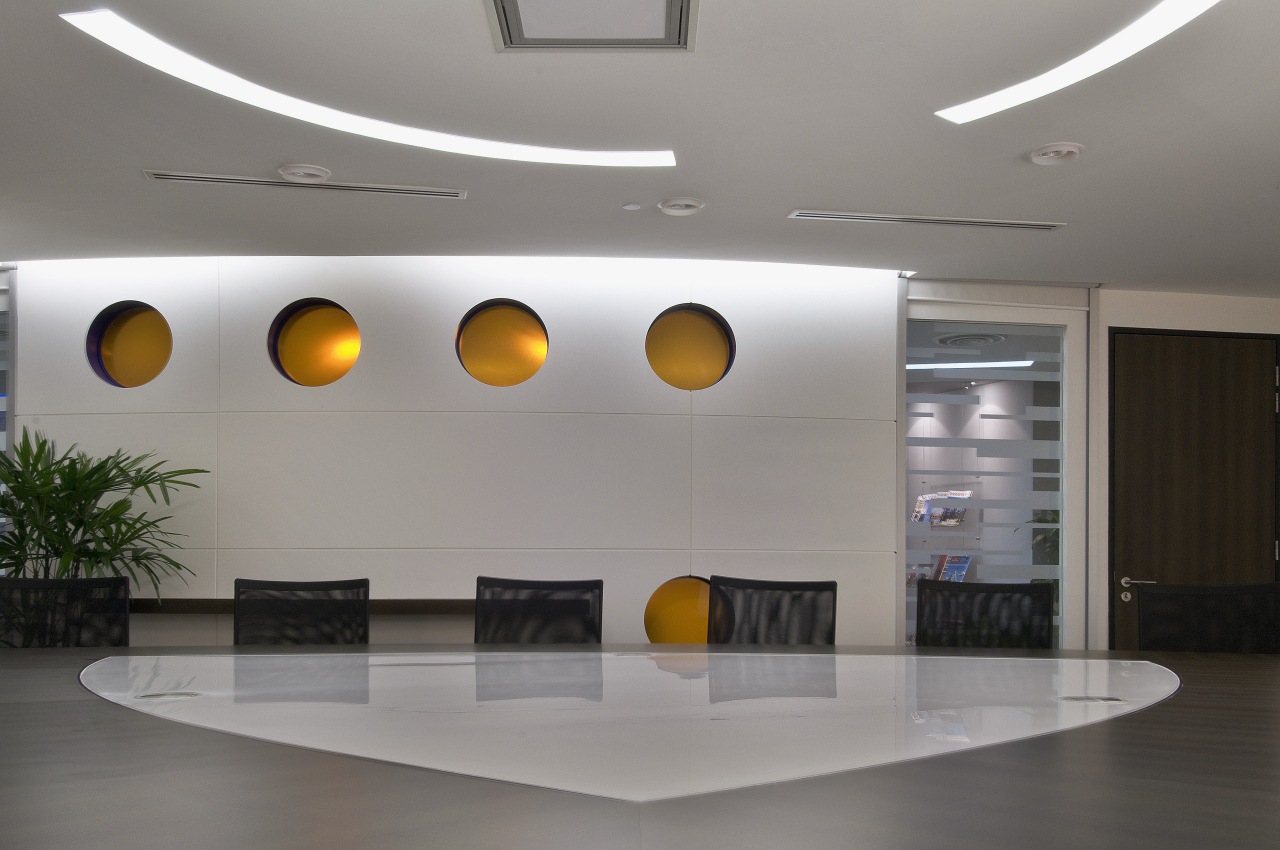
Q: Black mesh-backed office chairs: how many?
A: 6